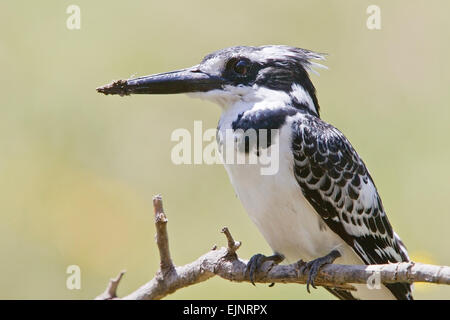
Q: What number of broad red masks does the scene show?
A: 0